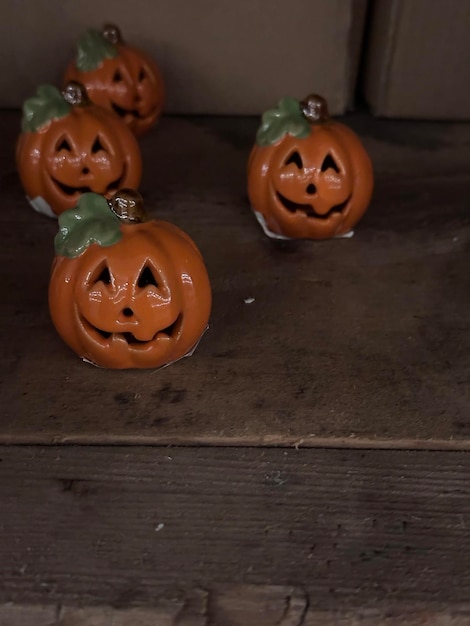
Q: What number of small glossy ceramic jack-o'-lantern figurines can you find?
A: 4